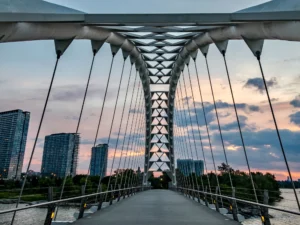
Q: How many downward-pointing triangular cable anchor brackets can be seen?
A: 12